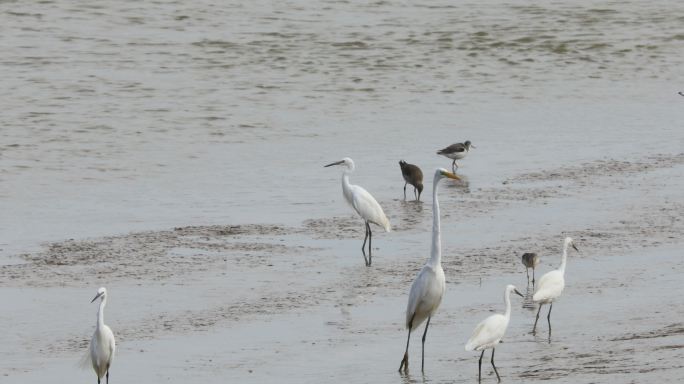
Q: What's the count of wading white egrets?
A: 5